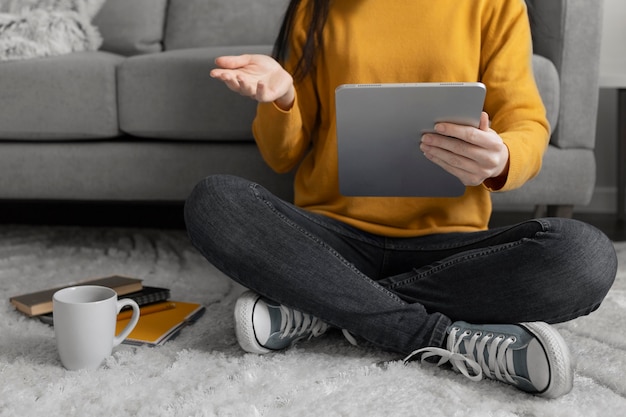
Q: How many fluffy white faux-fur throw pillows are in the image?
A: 1